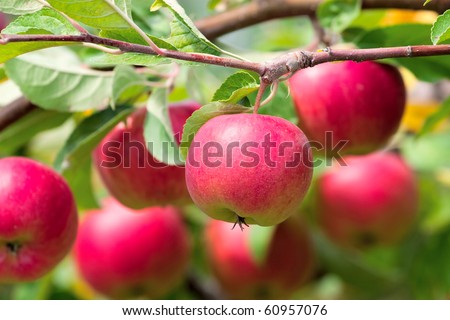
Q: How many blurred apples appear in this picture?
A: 3